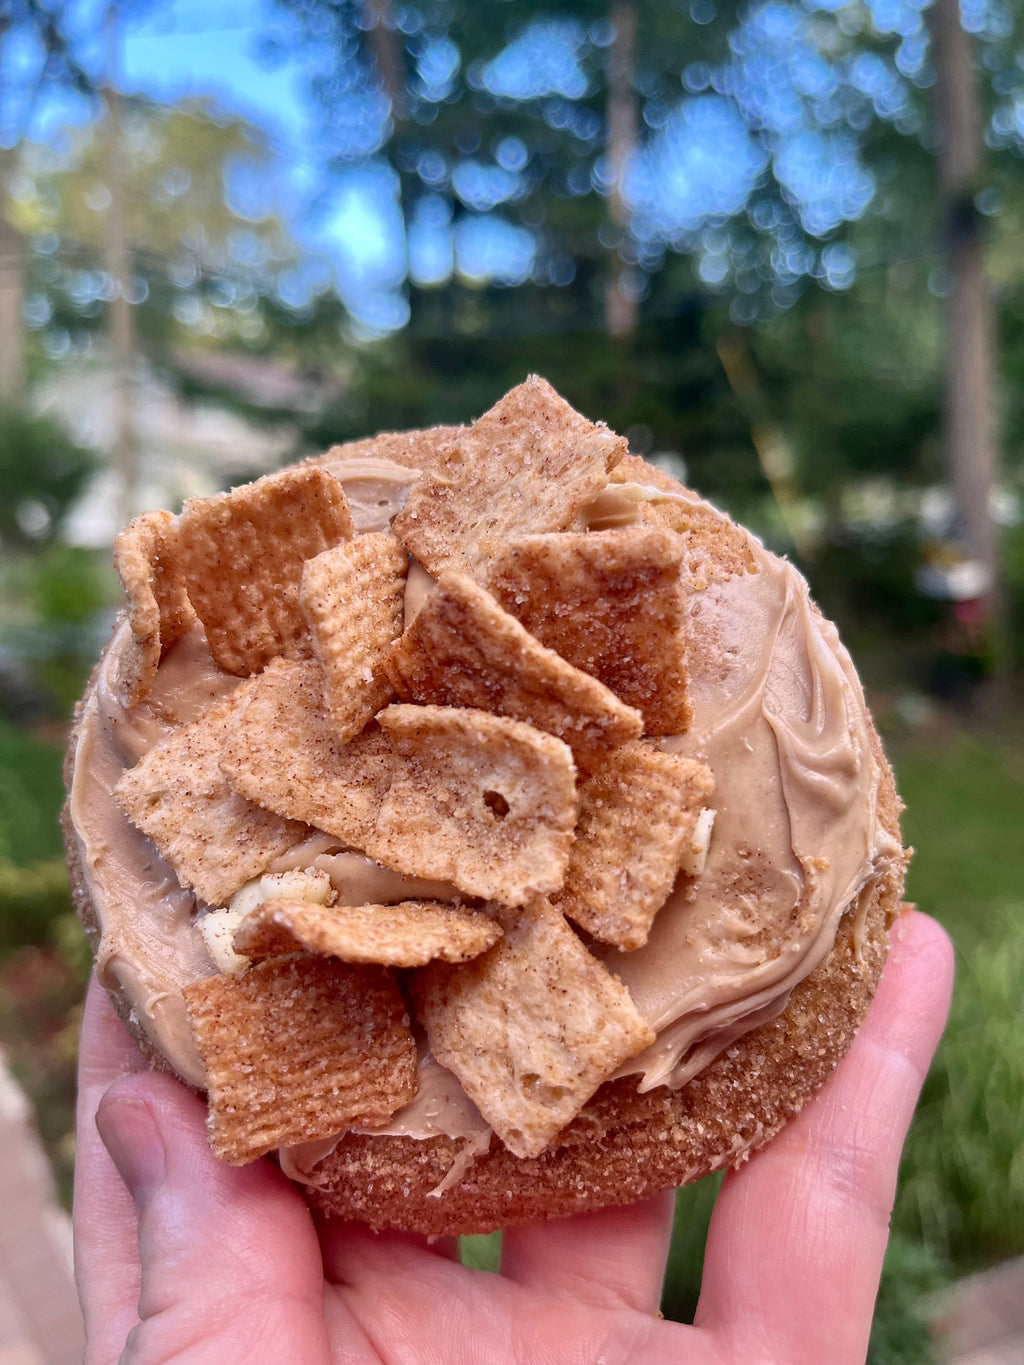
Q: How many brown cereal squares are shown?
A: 13